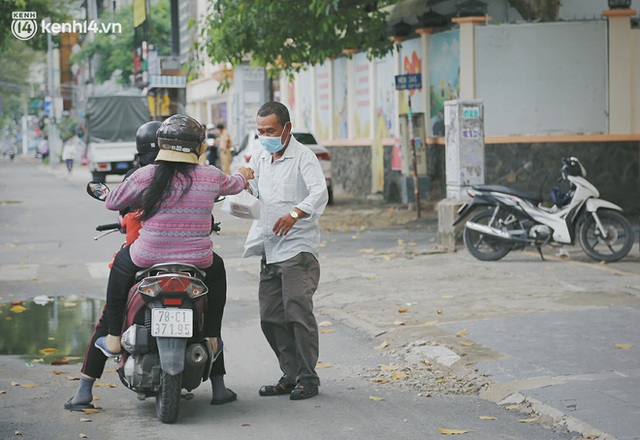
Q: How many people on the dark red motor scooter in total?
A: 2